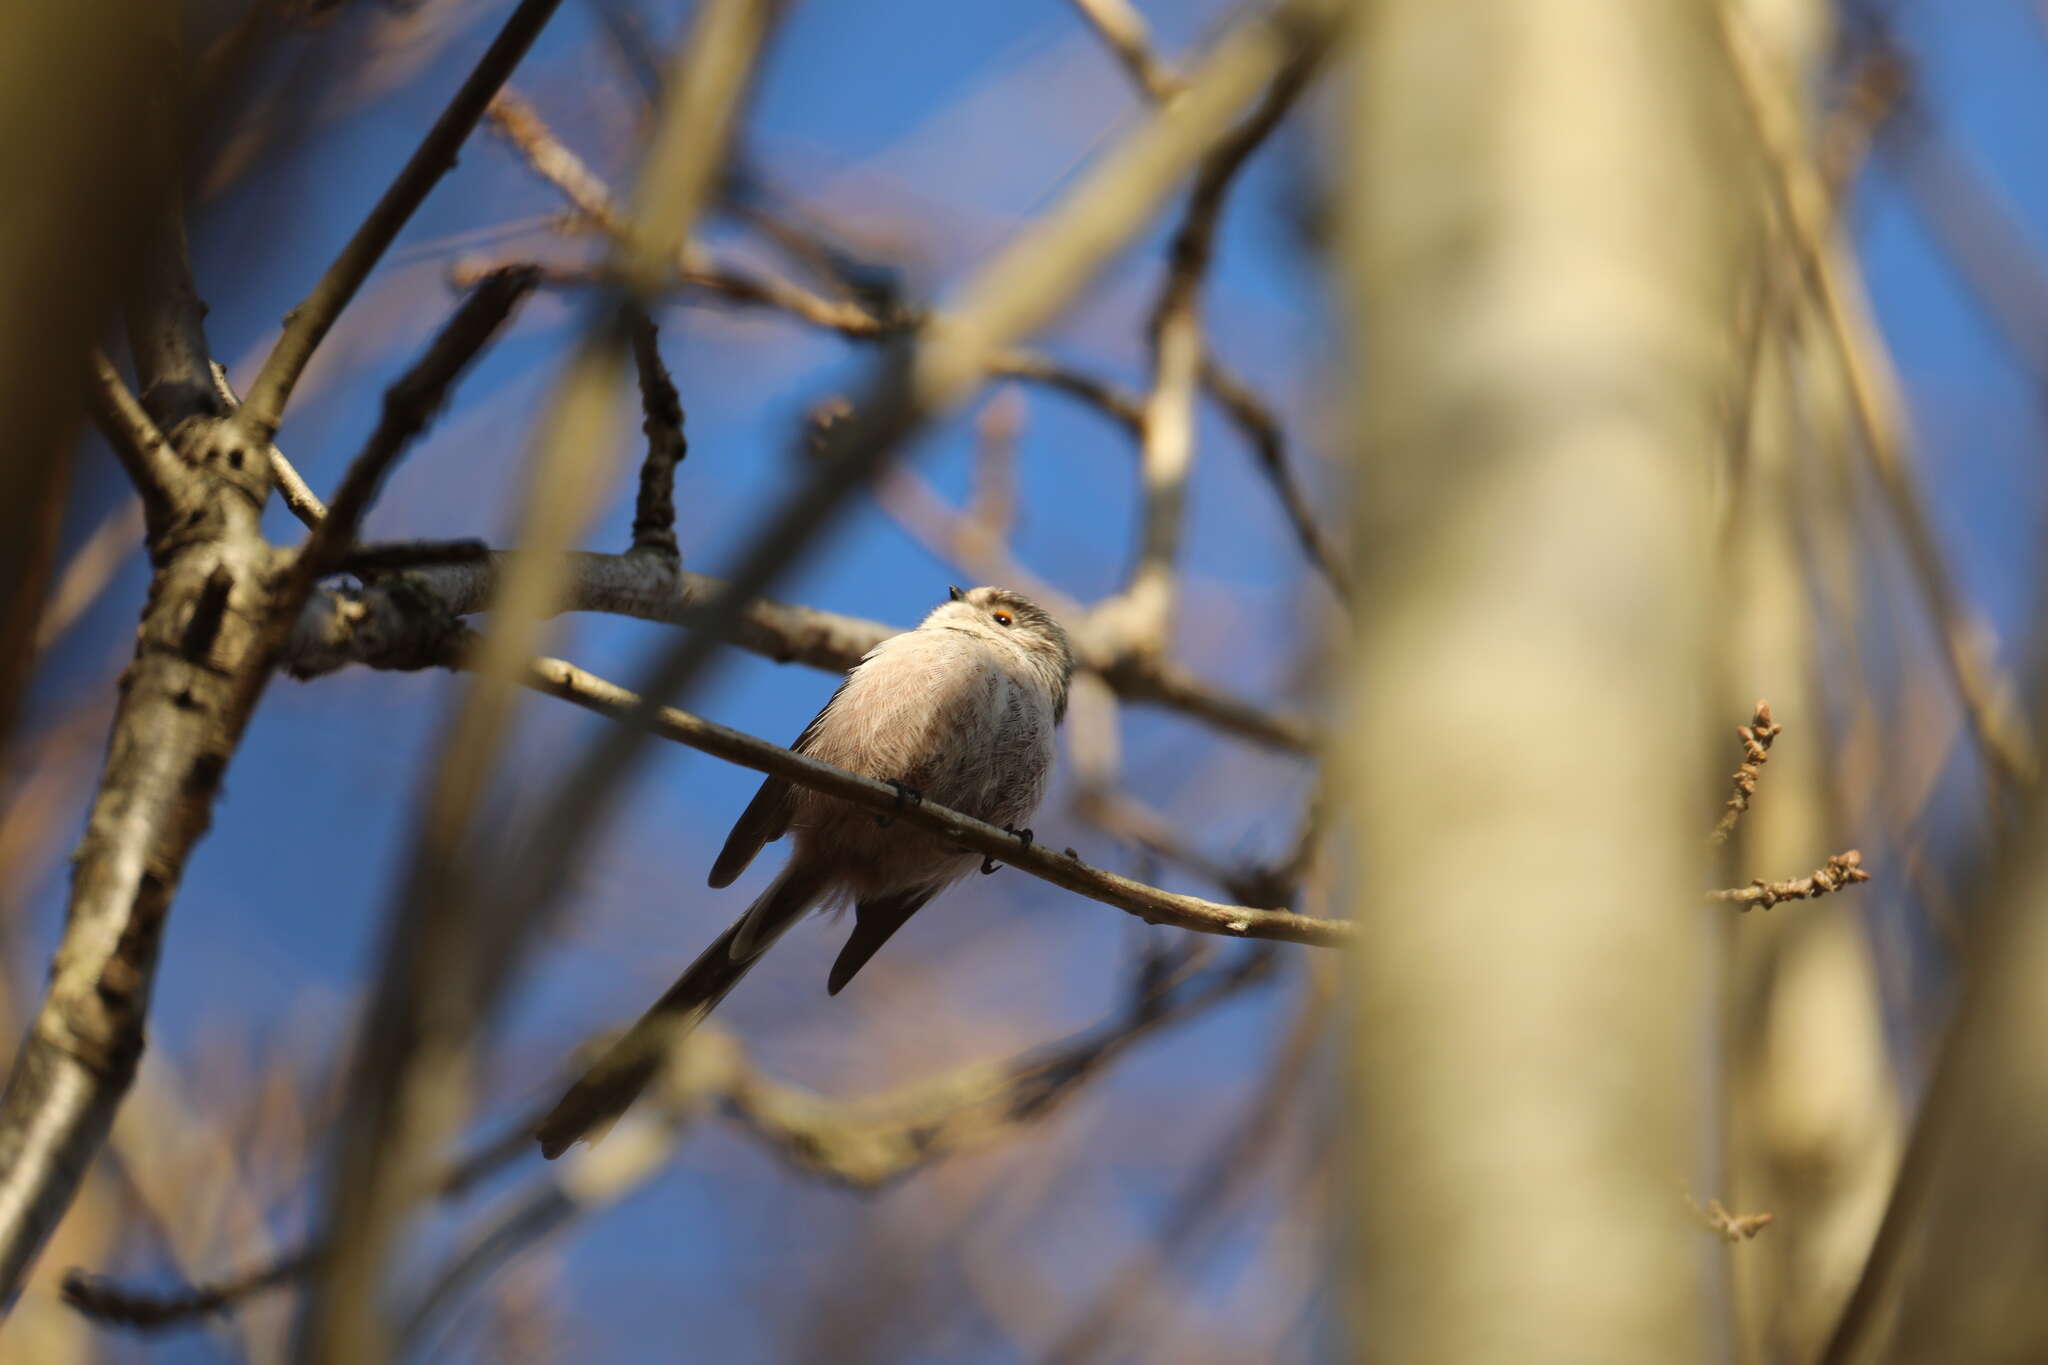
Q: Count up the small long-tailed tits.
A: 1